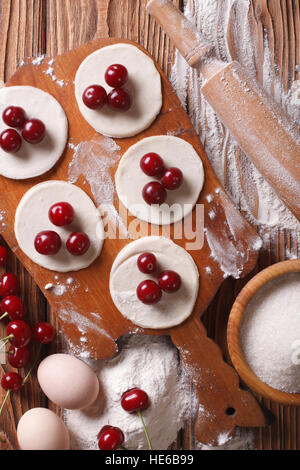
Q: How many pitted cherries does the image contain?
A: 15